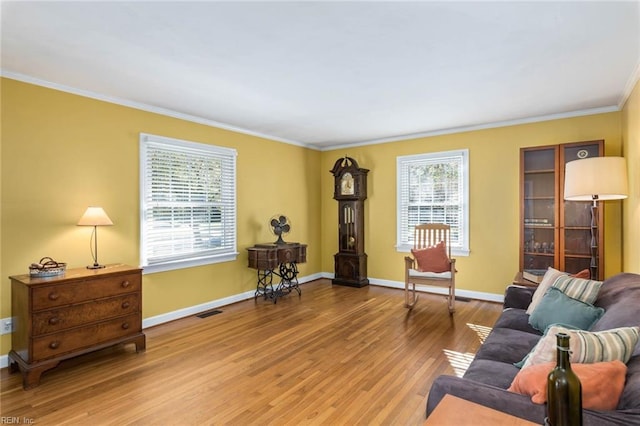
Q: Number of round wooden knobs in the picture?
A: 6